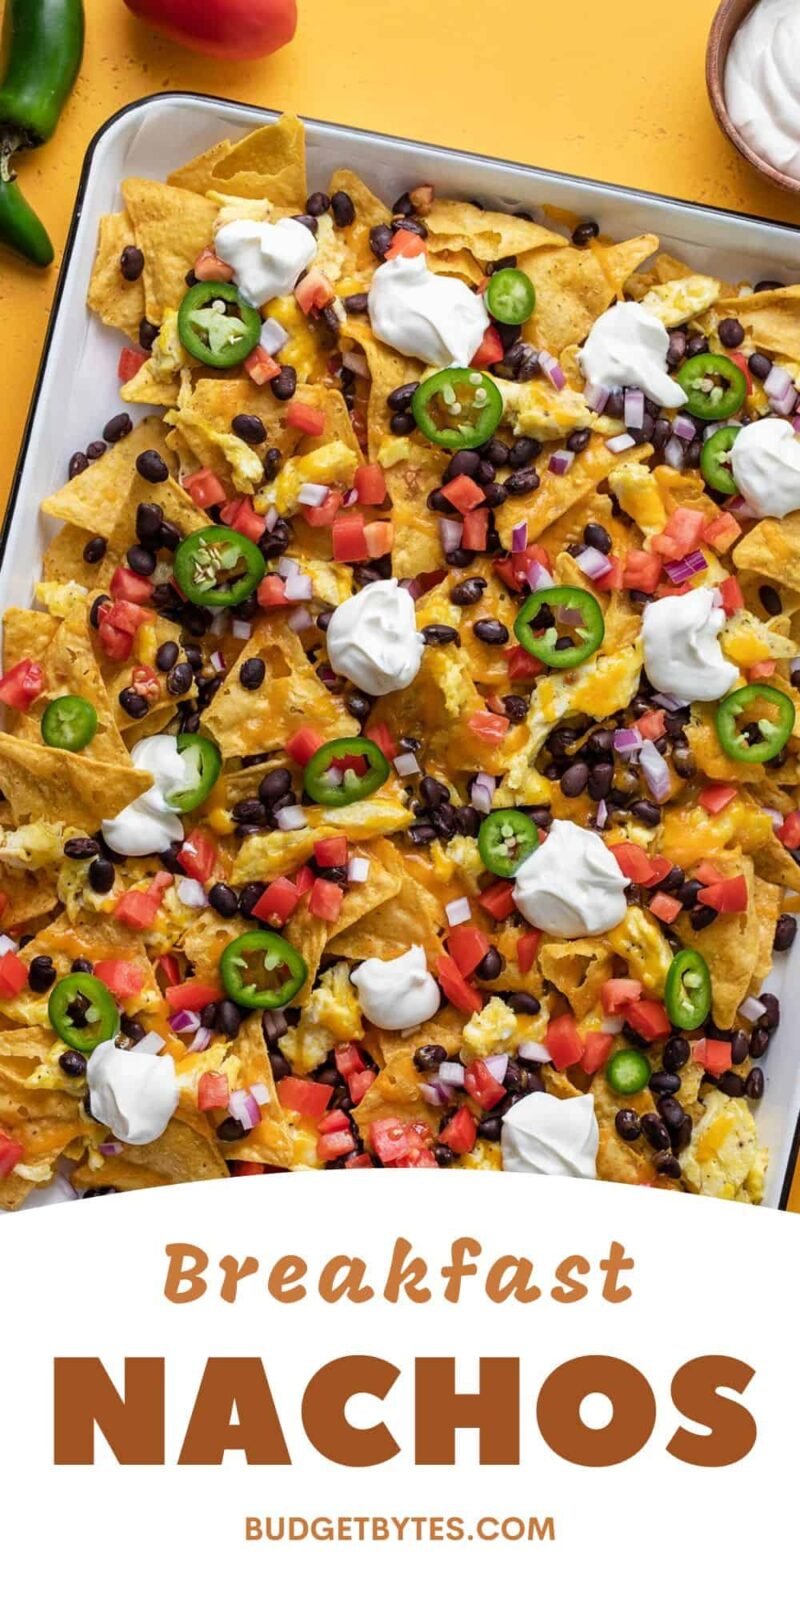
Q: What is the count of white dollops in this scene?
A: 11